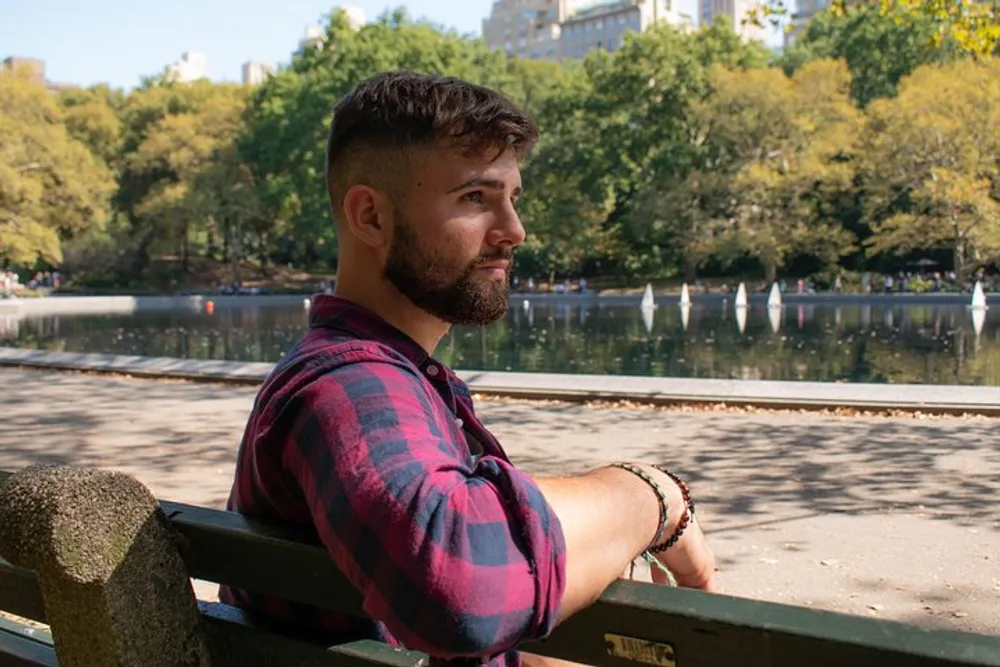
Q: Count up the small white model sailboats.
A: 5